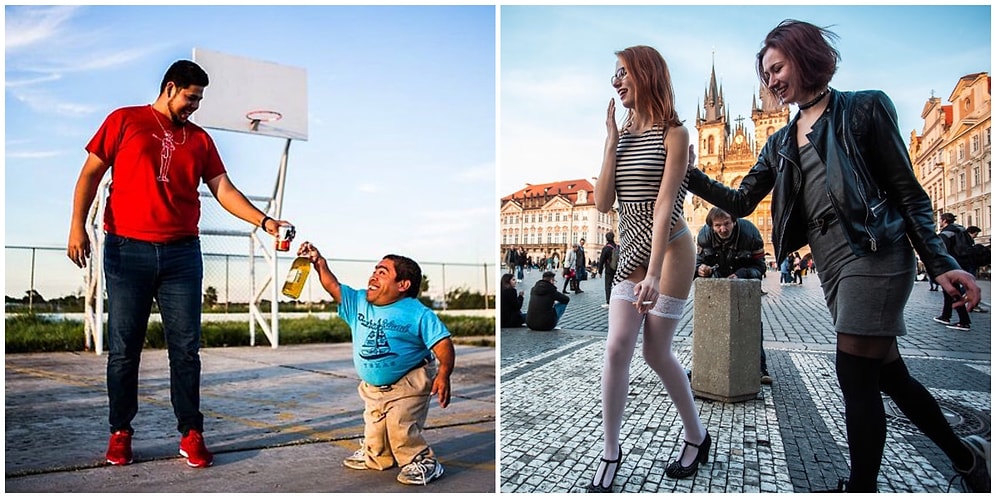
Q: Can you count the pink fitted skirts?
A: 0